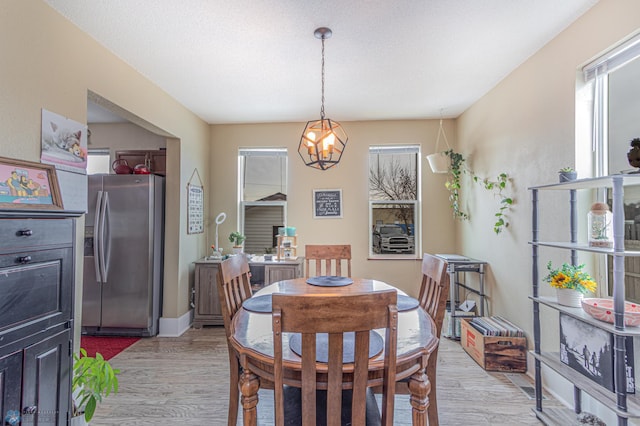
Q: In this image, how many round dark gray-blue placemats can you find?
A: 4